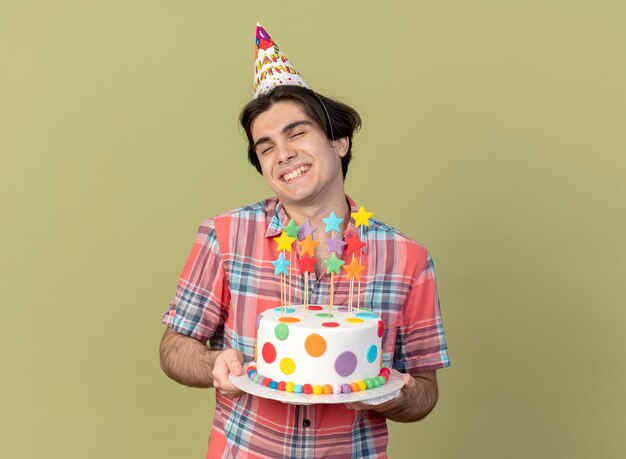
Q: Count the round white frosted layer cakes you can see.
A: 1